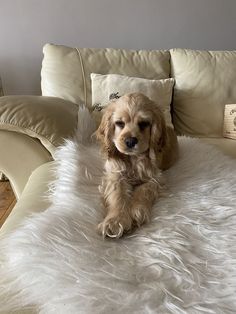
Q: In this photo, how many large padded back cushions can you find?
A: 2